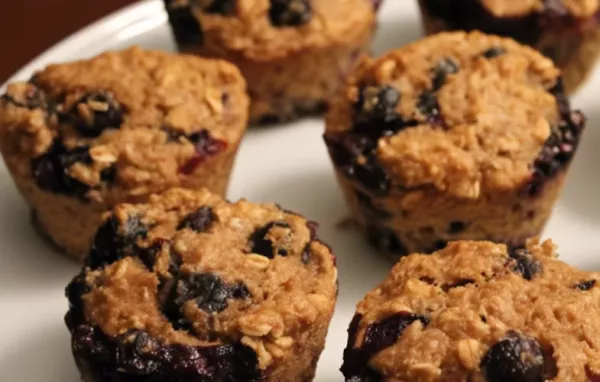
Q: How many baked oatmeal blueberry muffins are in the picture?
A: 6